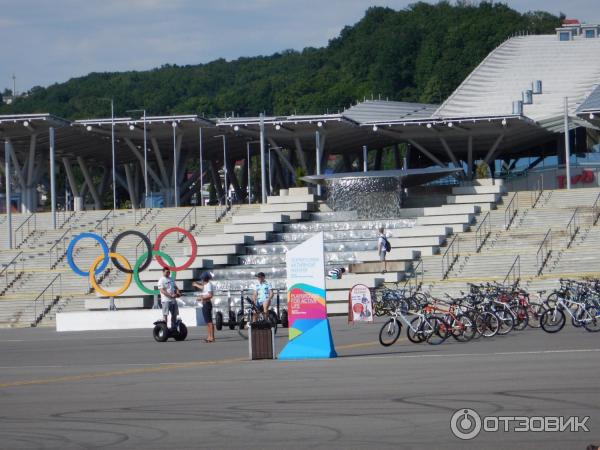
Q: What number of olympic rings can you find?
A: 5